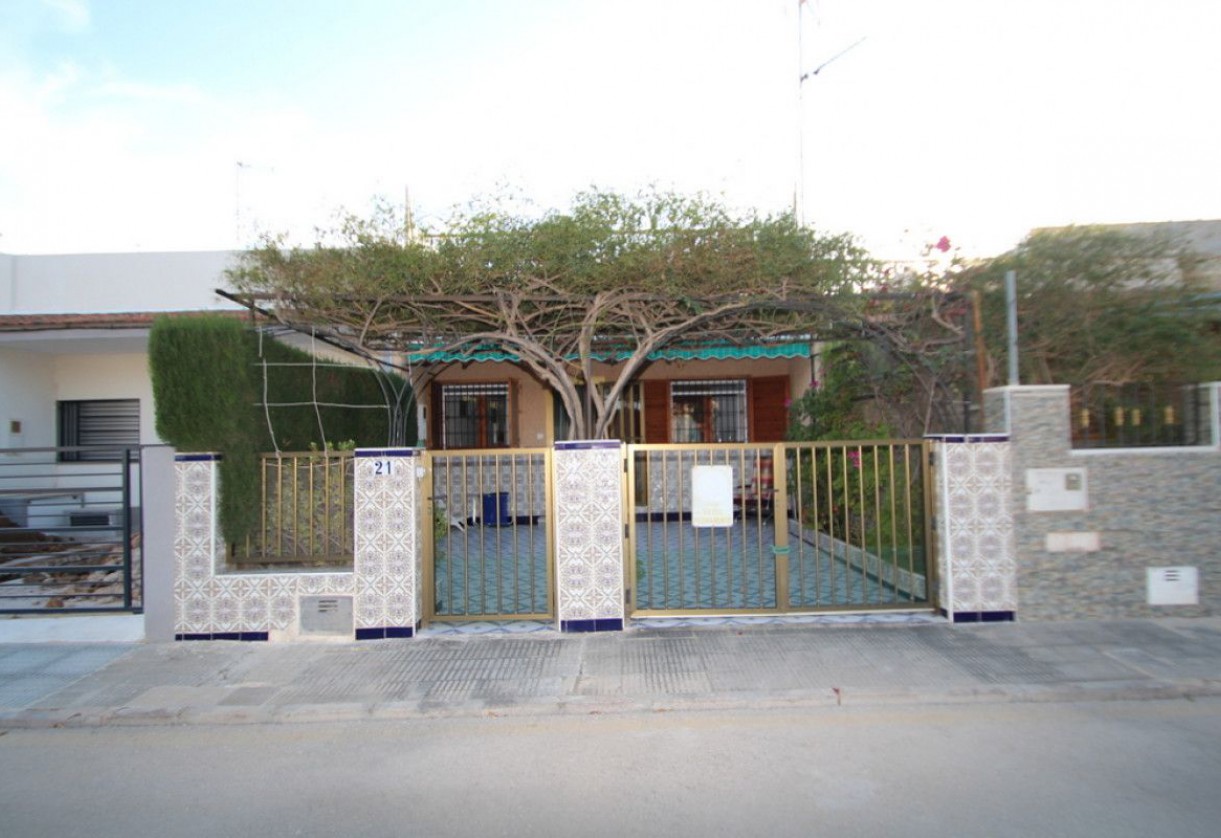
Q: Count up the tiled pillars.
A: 4